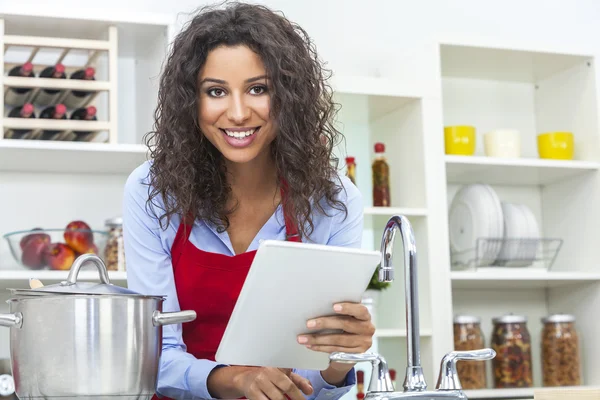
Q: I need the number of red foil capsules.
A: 6